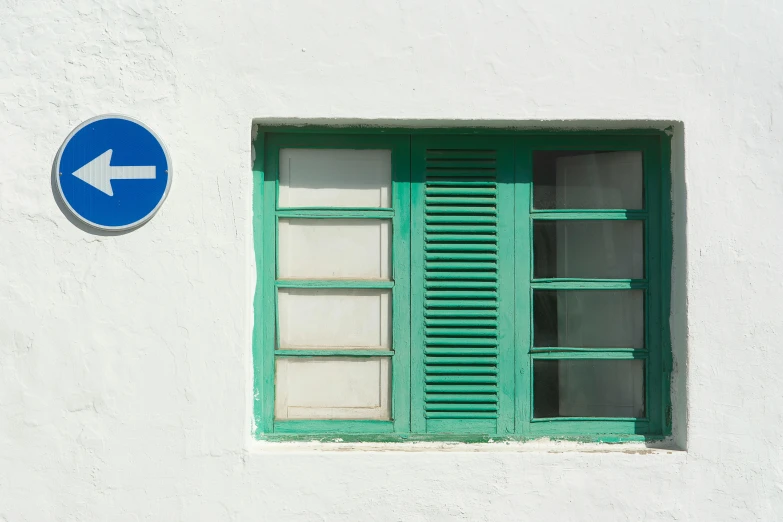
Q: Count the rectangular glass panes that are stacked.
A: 8